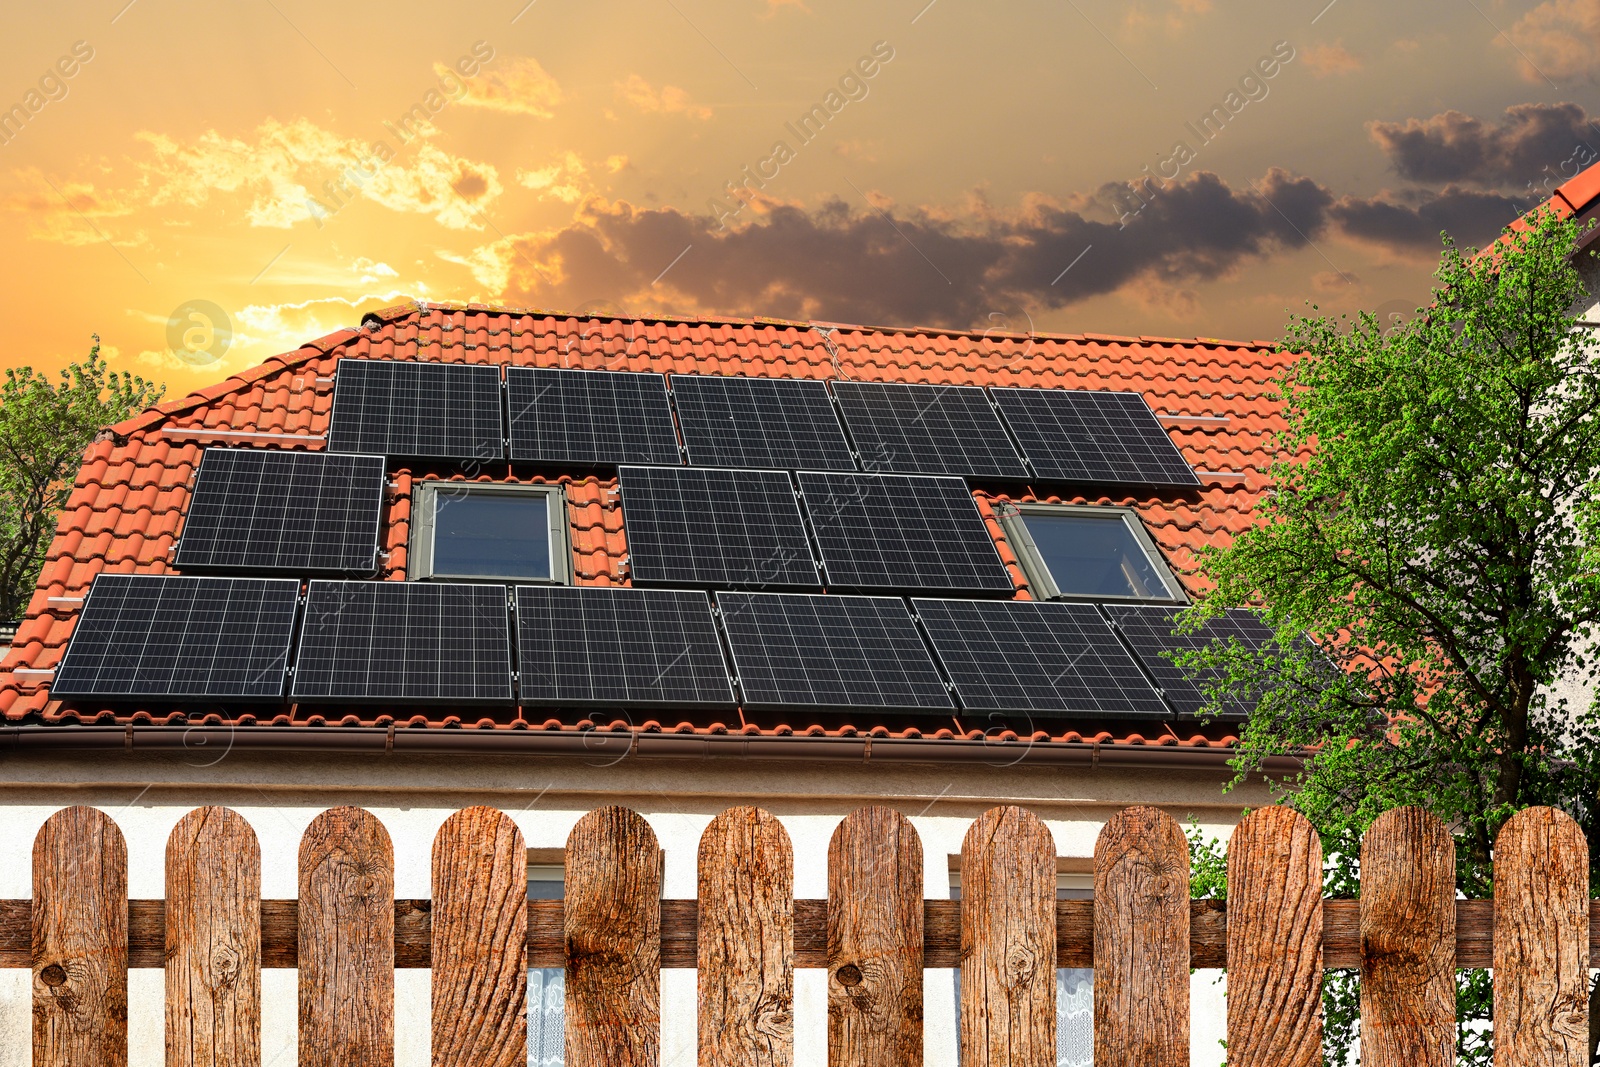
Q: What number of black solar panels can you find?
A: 14